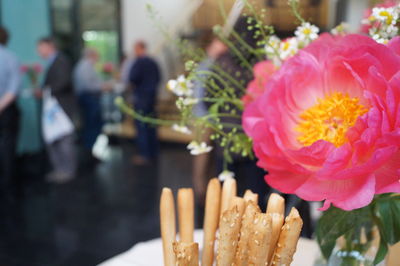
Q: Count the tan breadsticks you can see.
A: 13